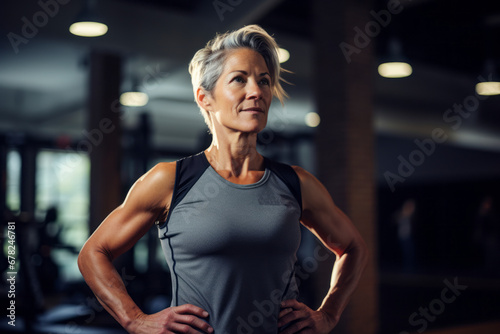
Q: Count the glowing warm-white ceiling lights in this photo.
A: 6